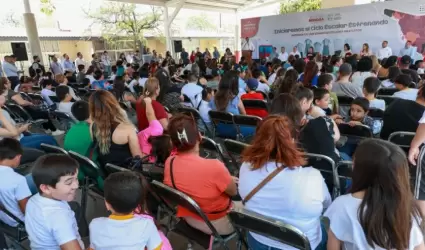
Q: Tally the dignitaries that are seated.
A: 8